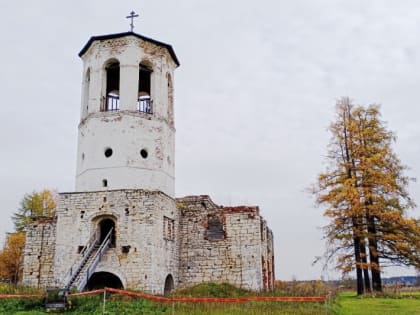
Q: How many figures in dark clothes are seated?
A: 0